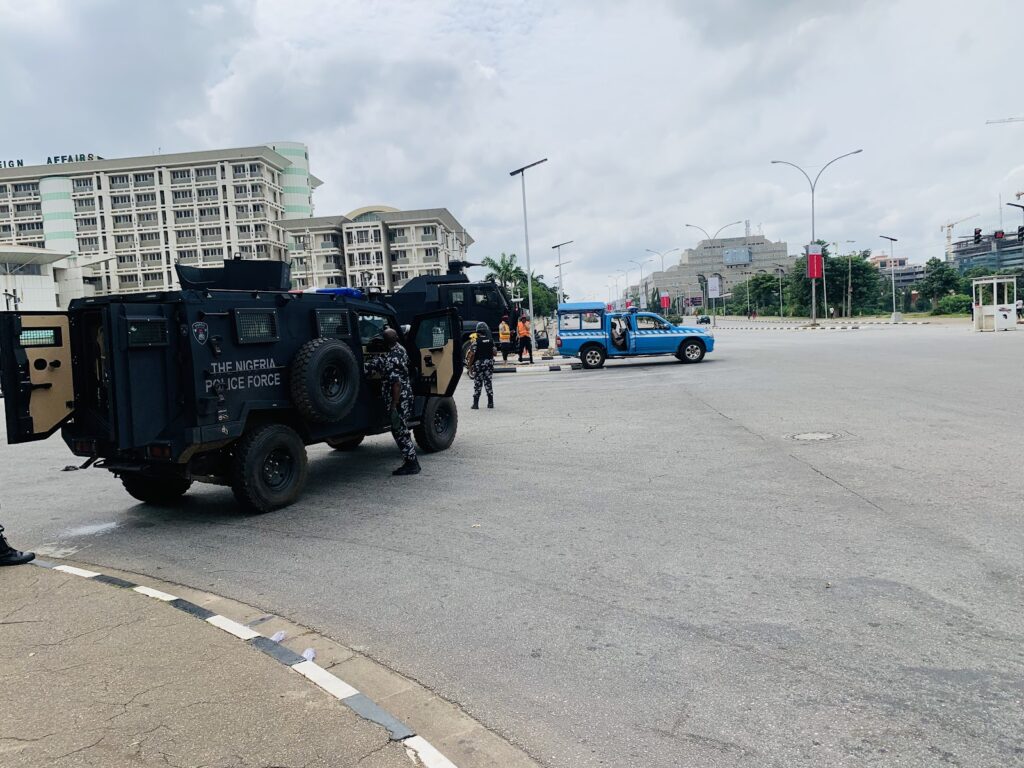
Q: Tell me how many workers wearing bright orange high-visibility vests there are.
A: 2